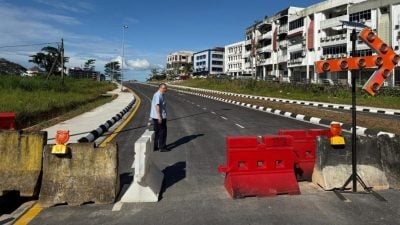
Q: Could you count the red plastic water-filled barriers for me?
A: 3